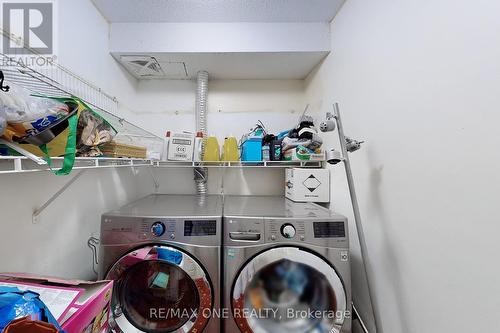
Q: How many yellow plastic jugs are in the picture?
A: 2